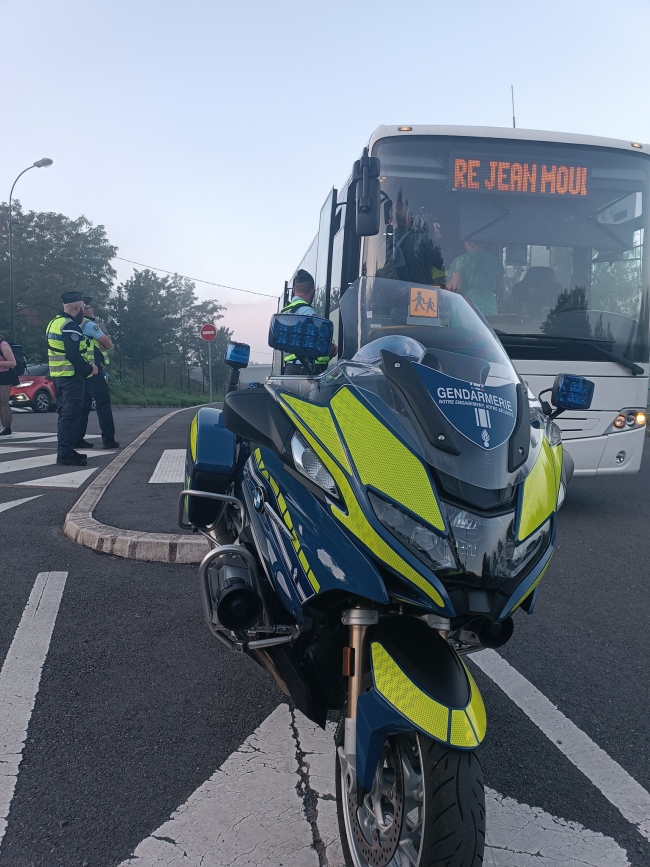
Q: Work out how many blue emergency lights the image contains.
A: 3